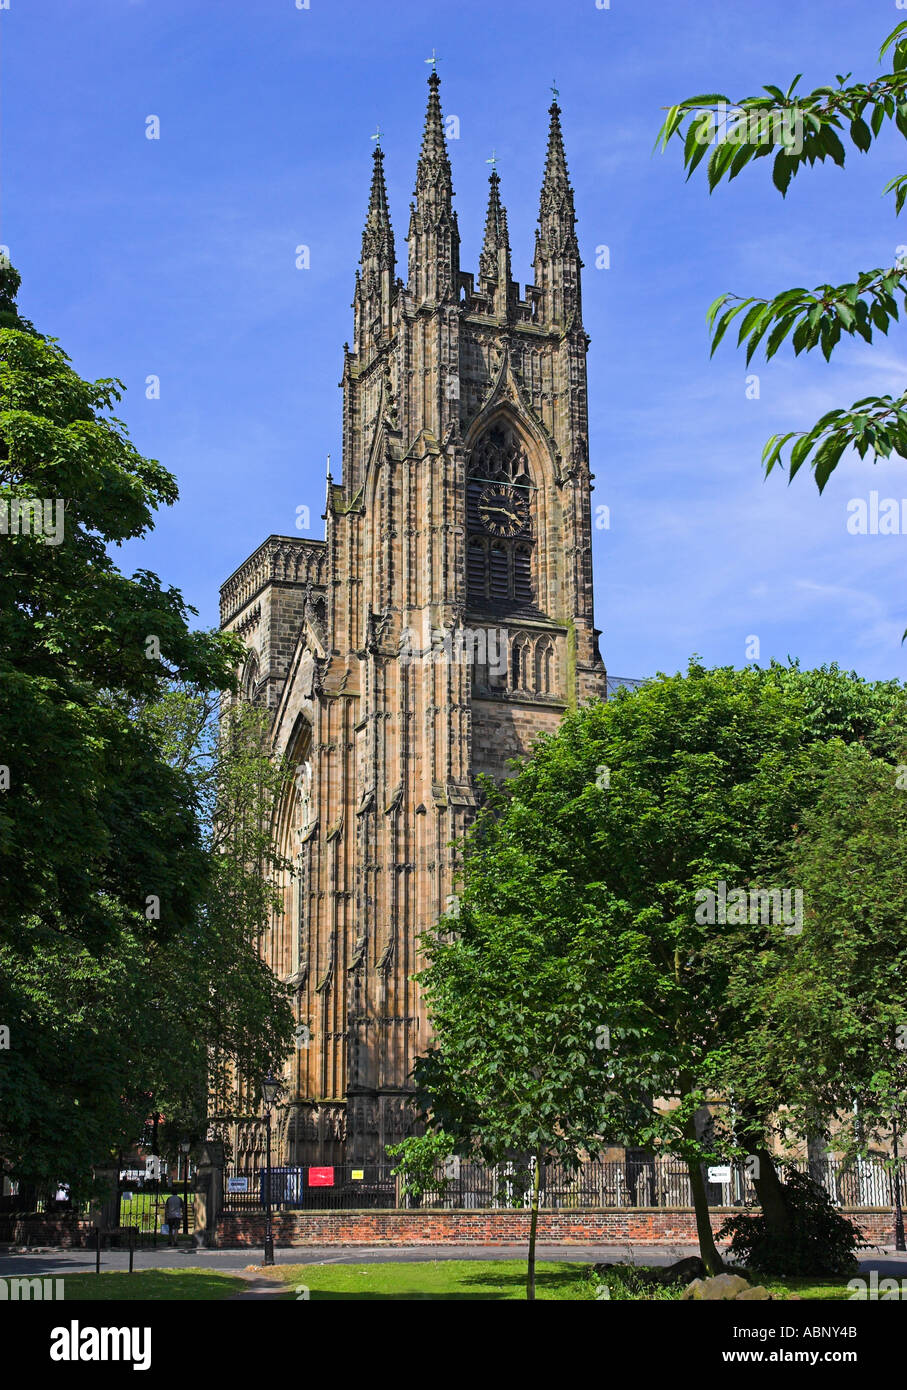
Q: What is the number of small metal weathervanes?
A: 4